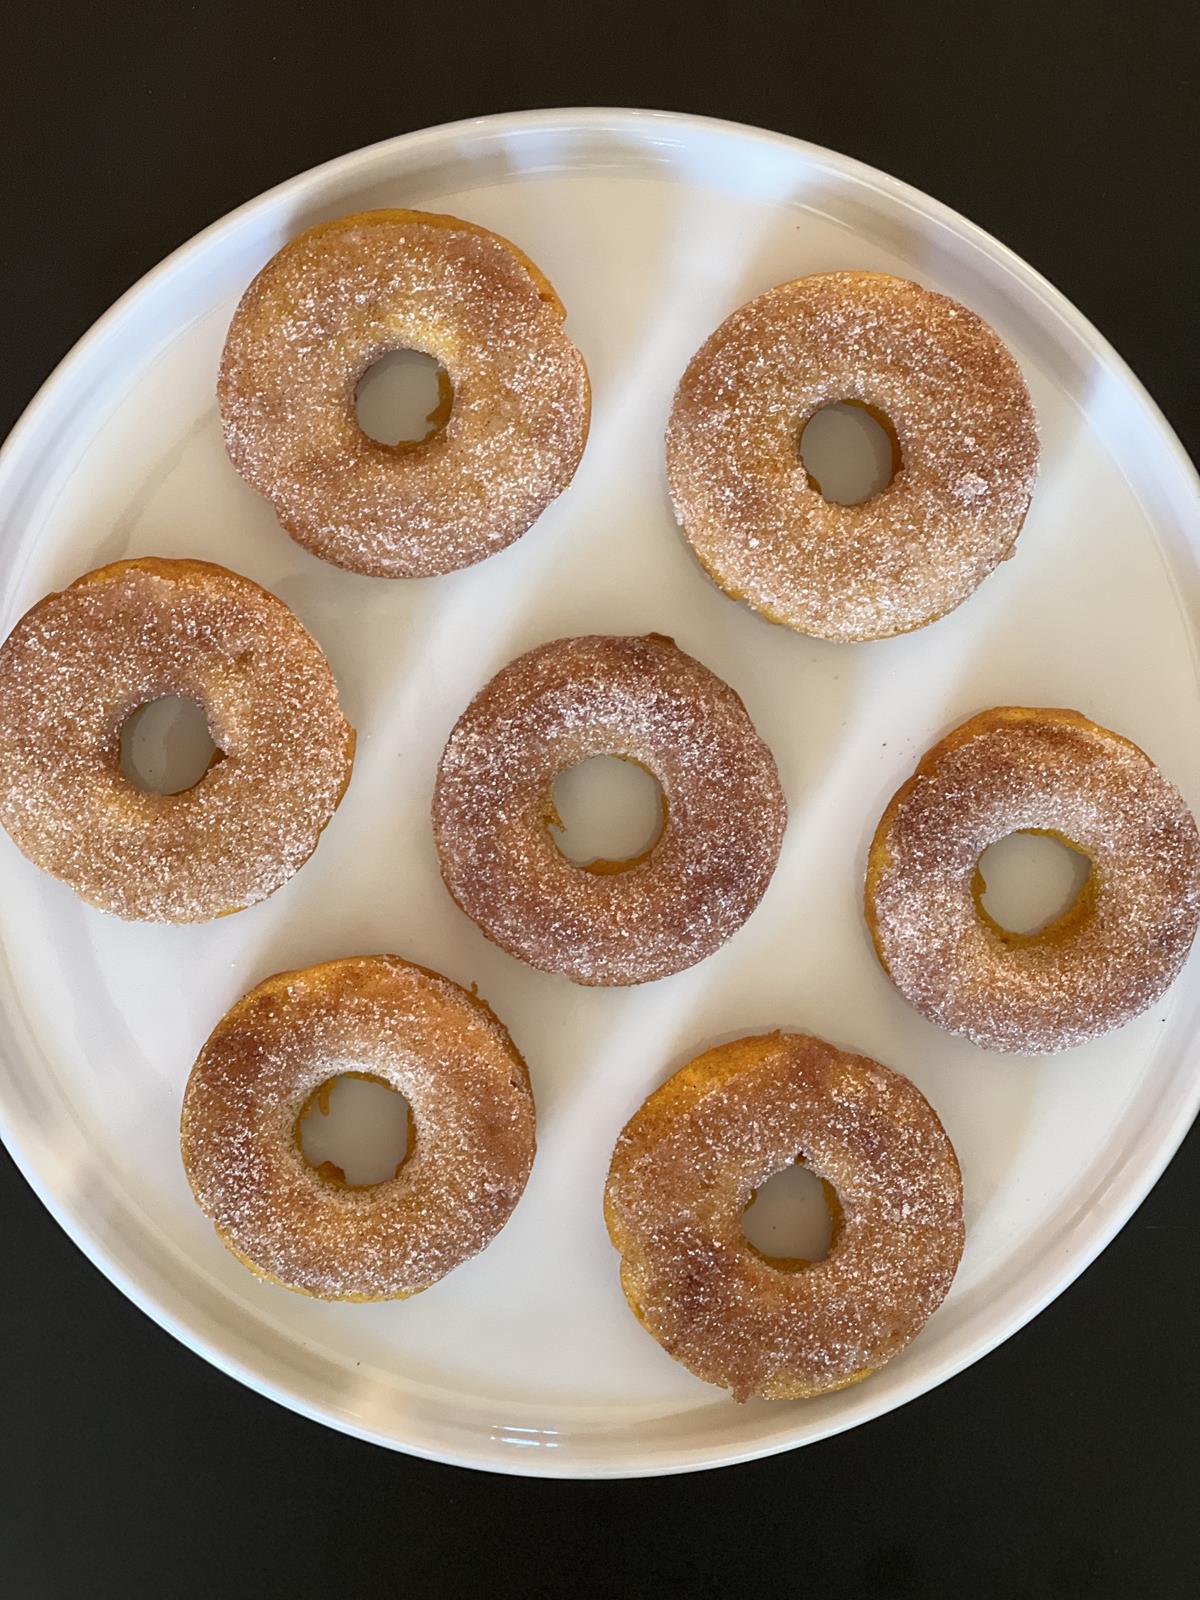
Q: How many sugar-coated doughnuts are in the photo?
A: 7